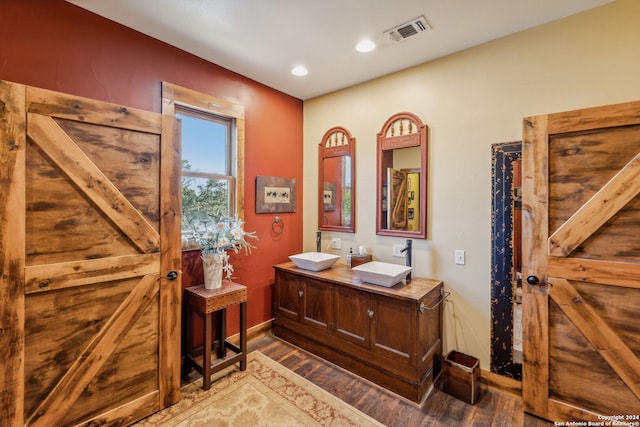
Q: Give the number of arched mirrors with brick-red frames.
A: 2